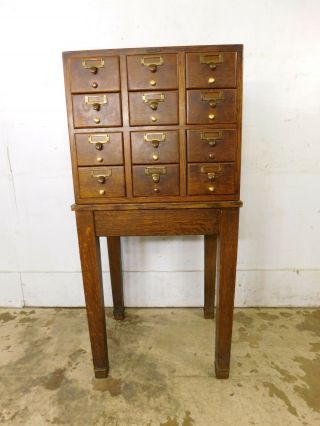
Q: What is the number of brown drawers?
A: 12